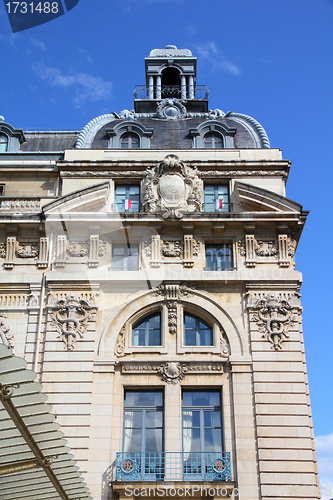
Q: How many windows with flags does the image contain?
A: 2